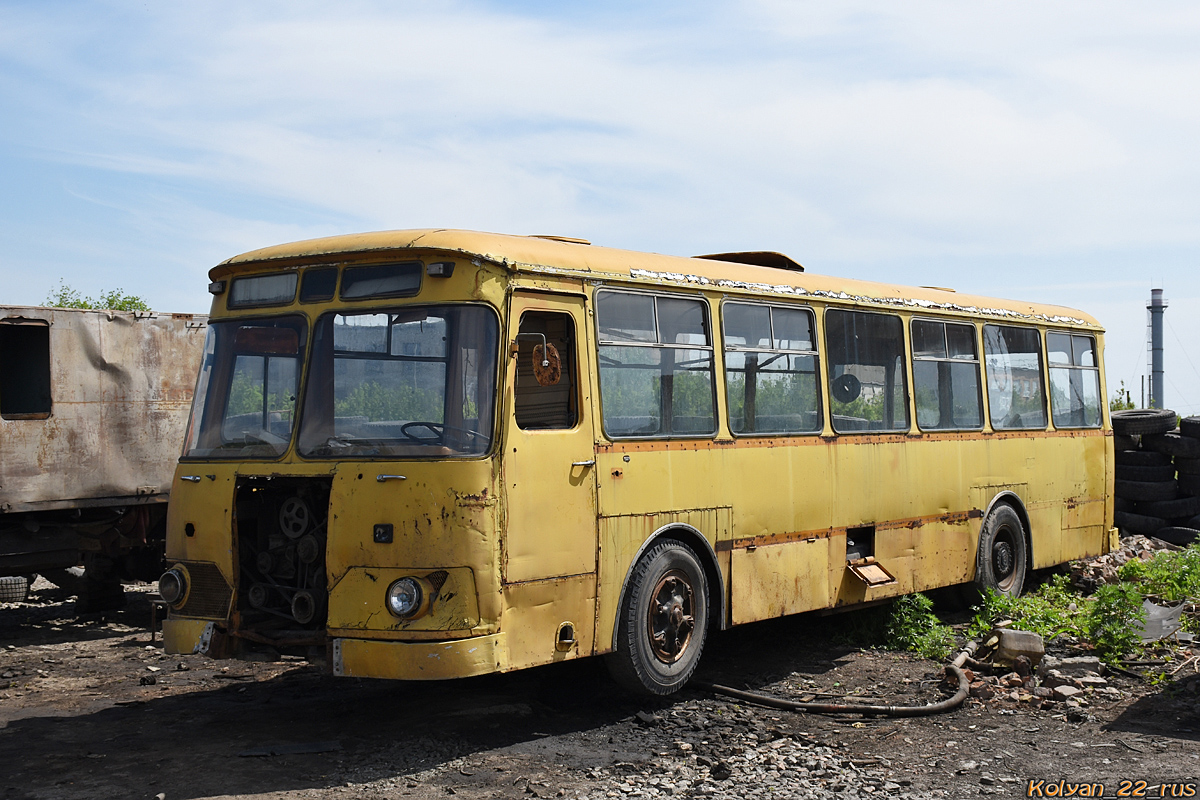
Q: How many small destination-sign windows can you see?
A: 3